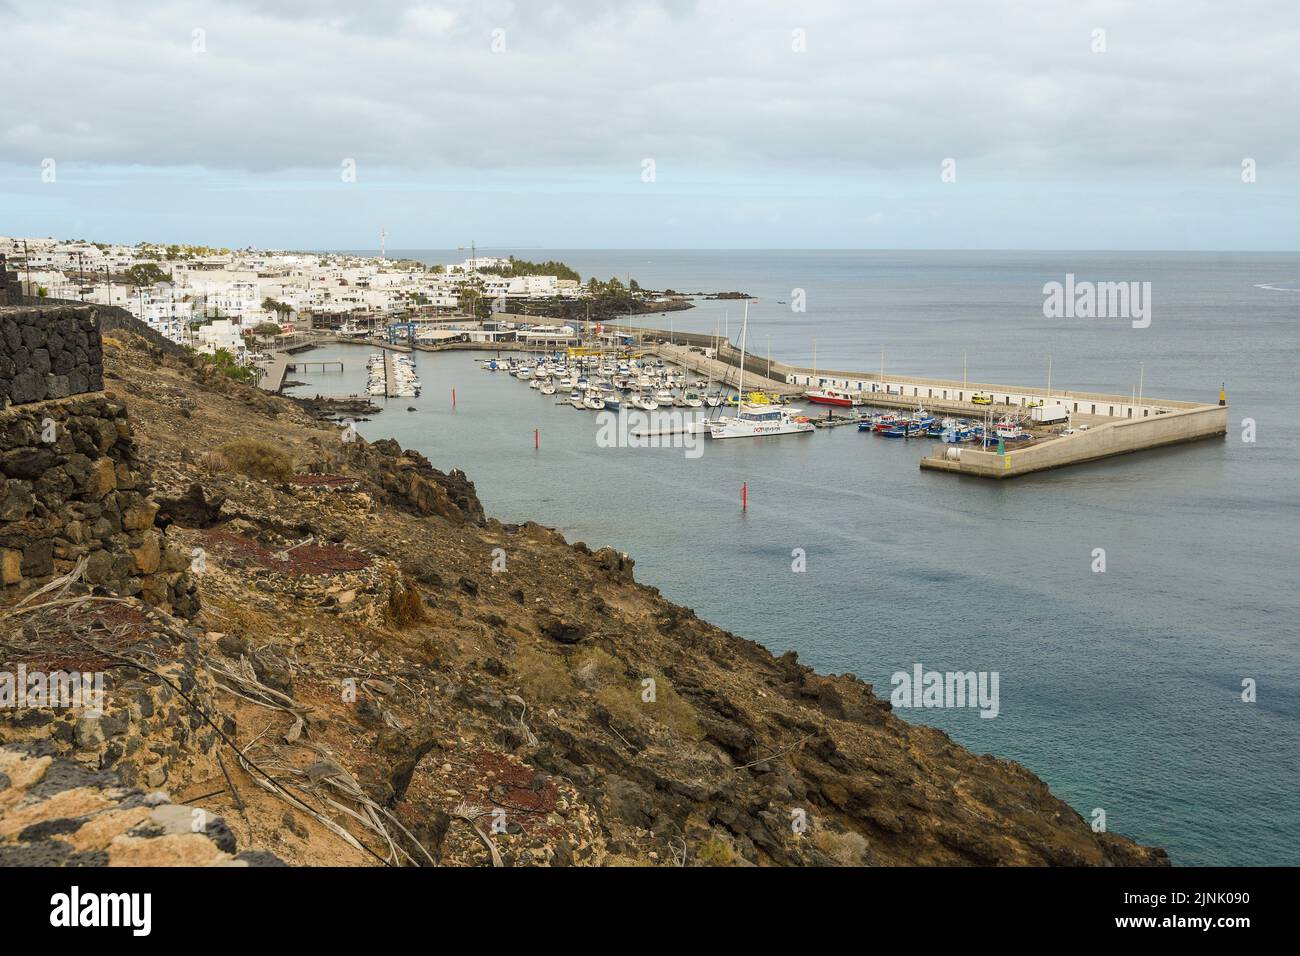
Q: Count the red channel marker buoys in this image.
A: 3